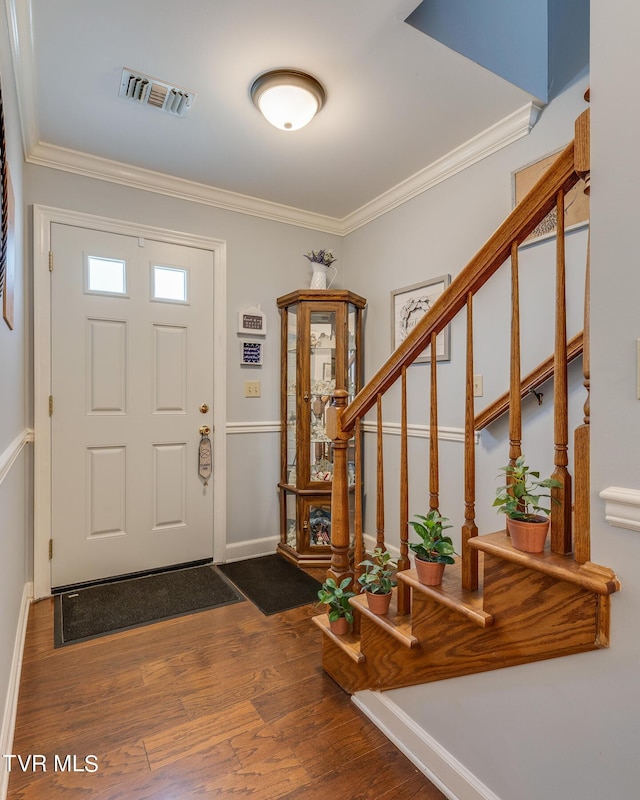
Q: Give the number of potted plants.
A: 4